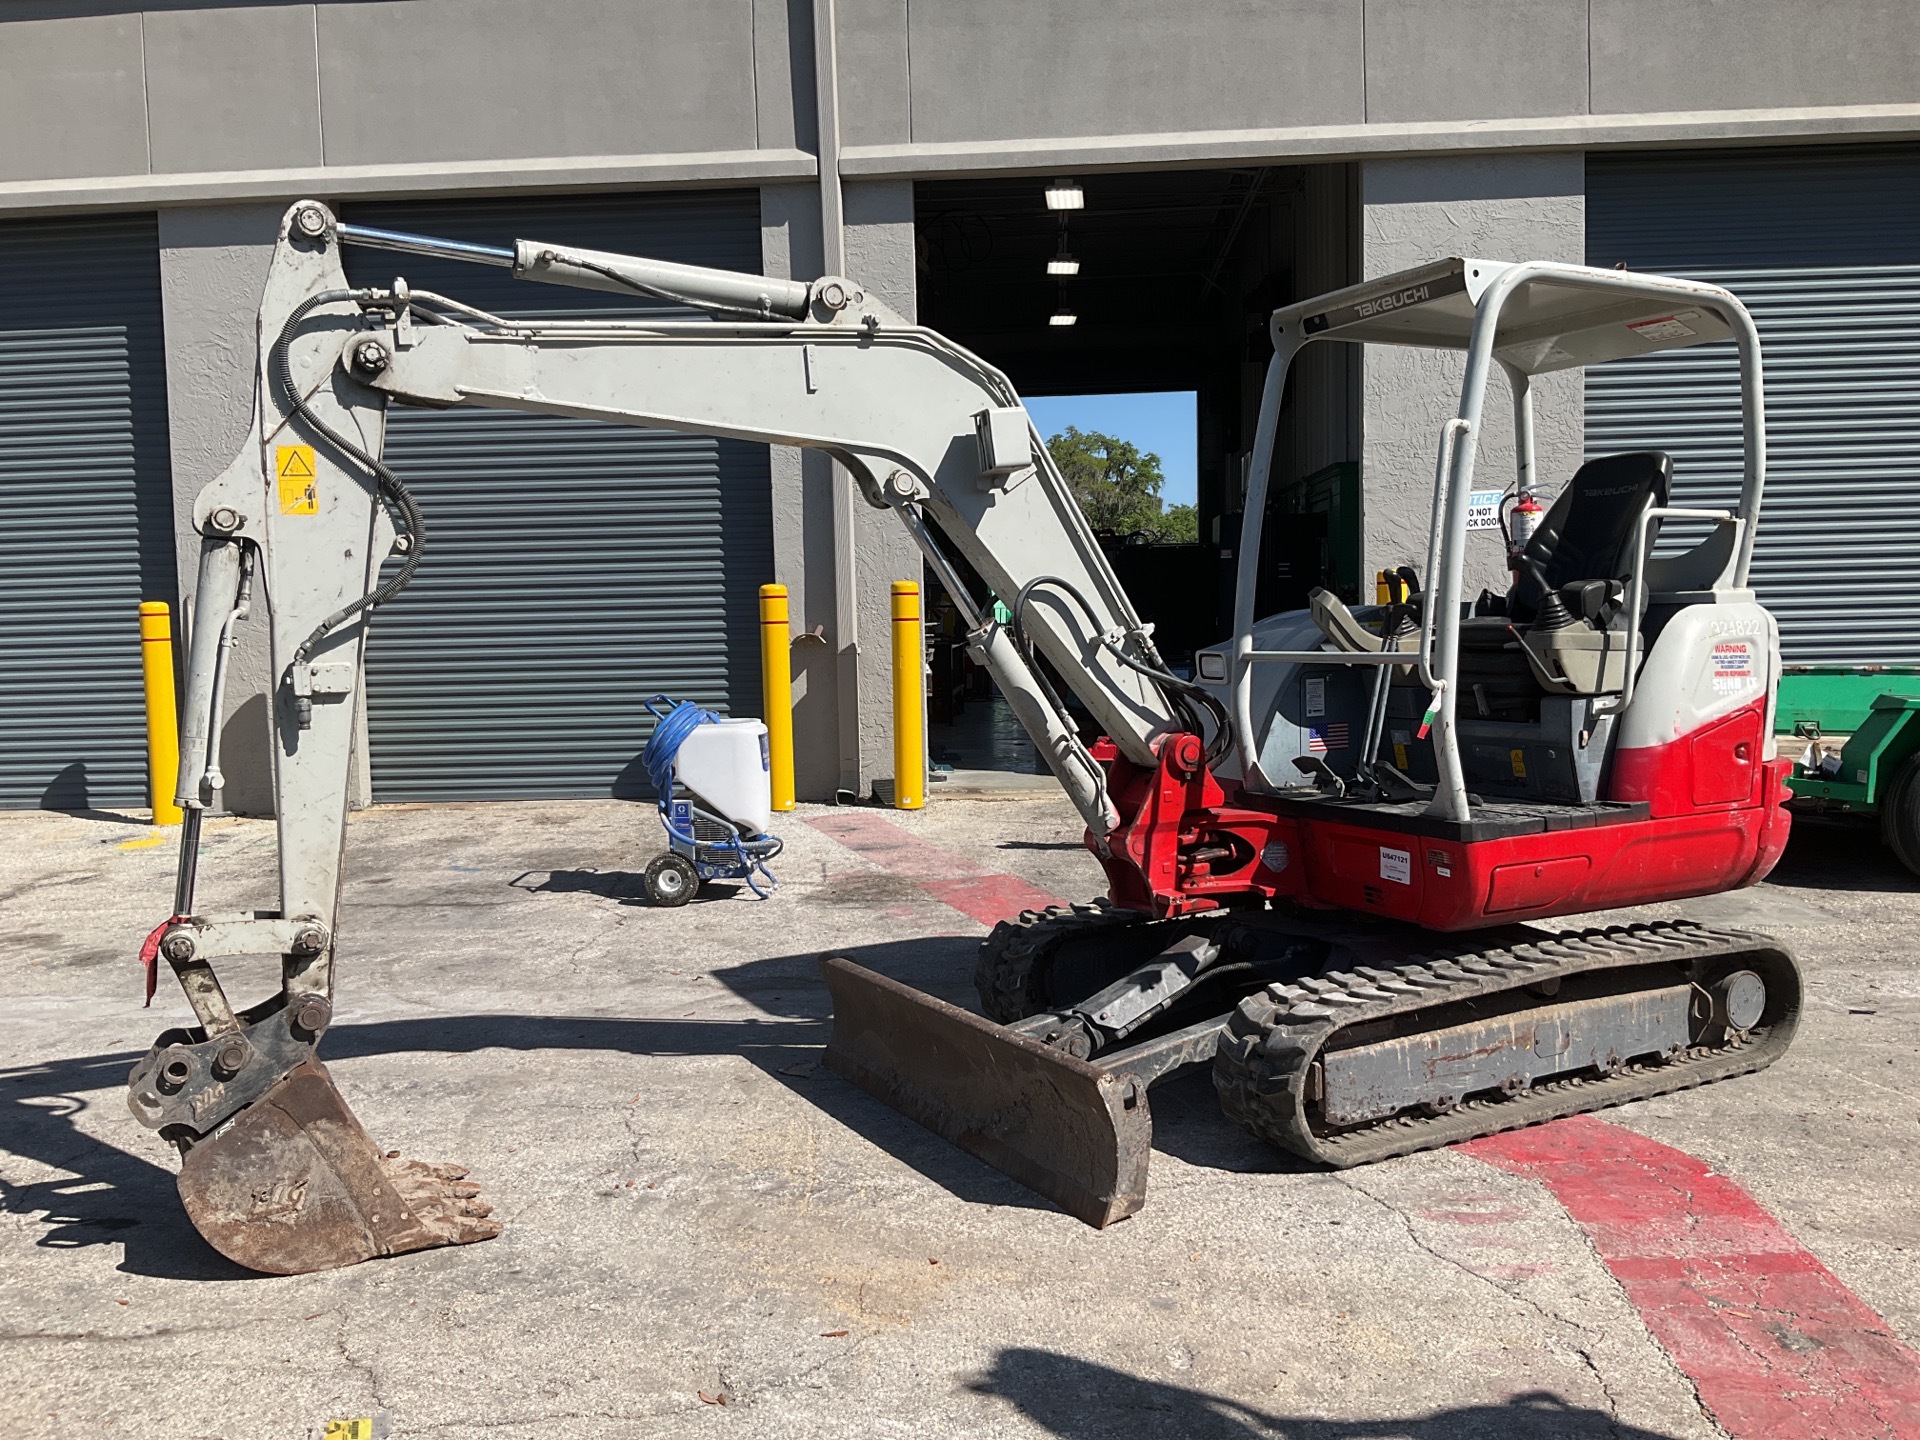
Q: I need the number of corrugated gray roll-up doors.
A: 3